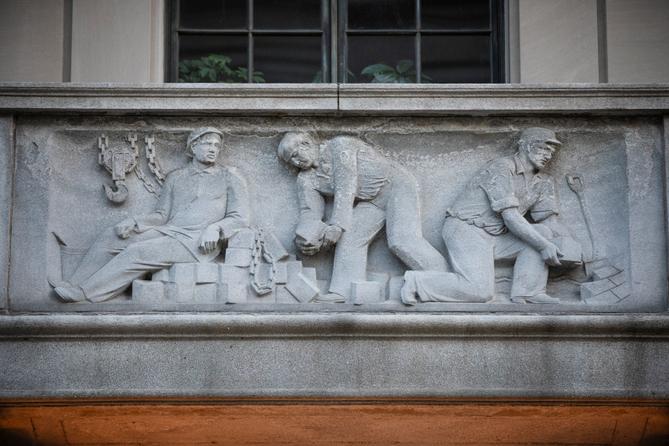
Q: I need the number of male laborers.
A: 3